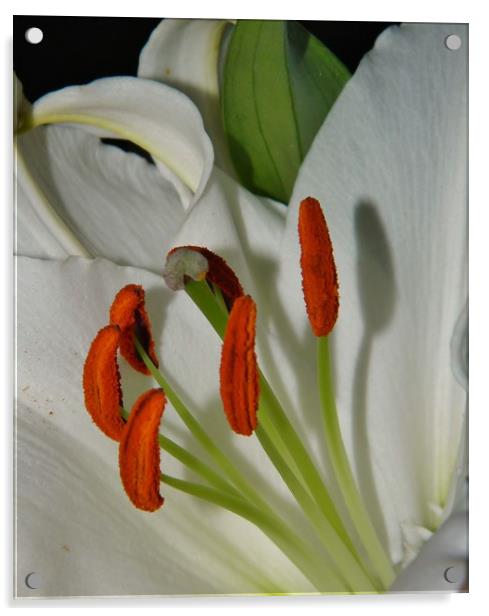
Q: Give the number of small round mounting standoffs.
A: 4